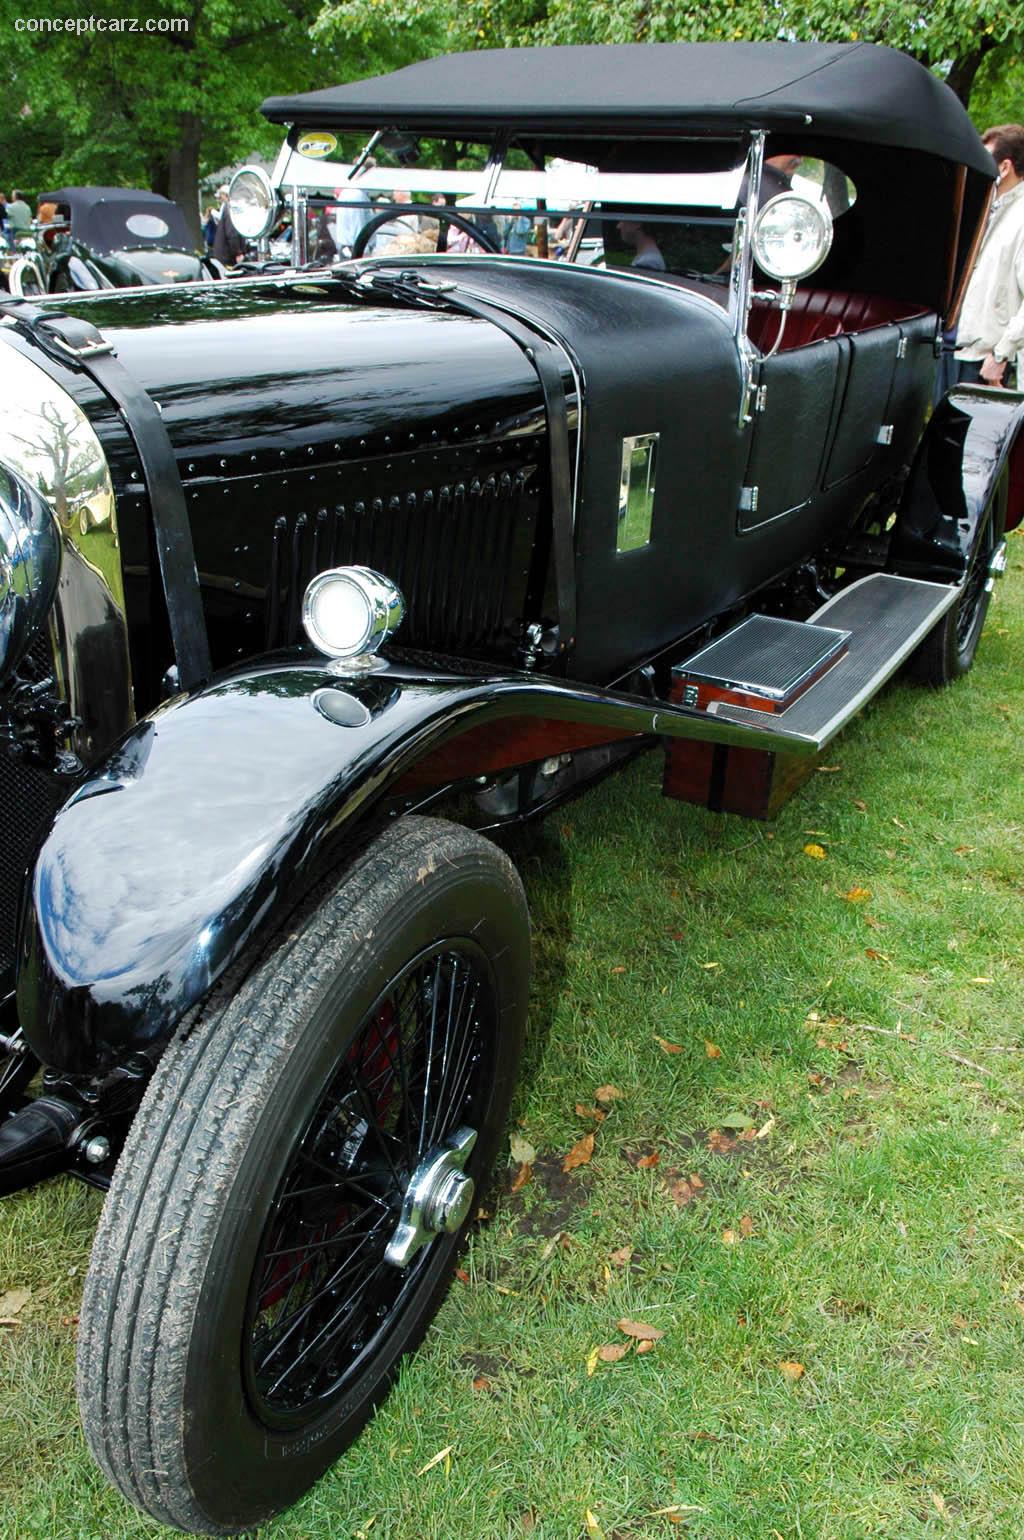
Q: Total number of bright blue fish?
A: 0